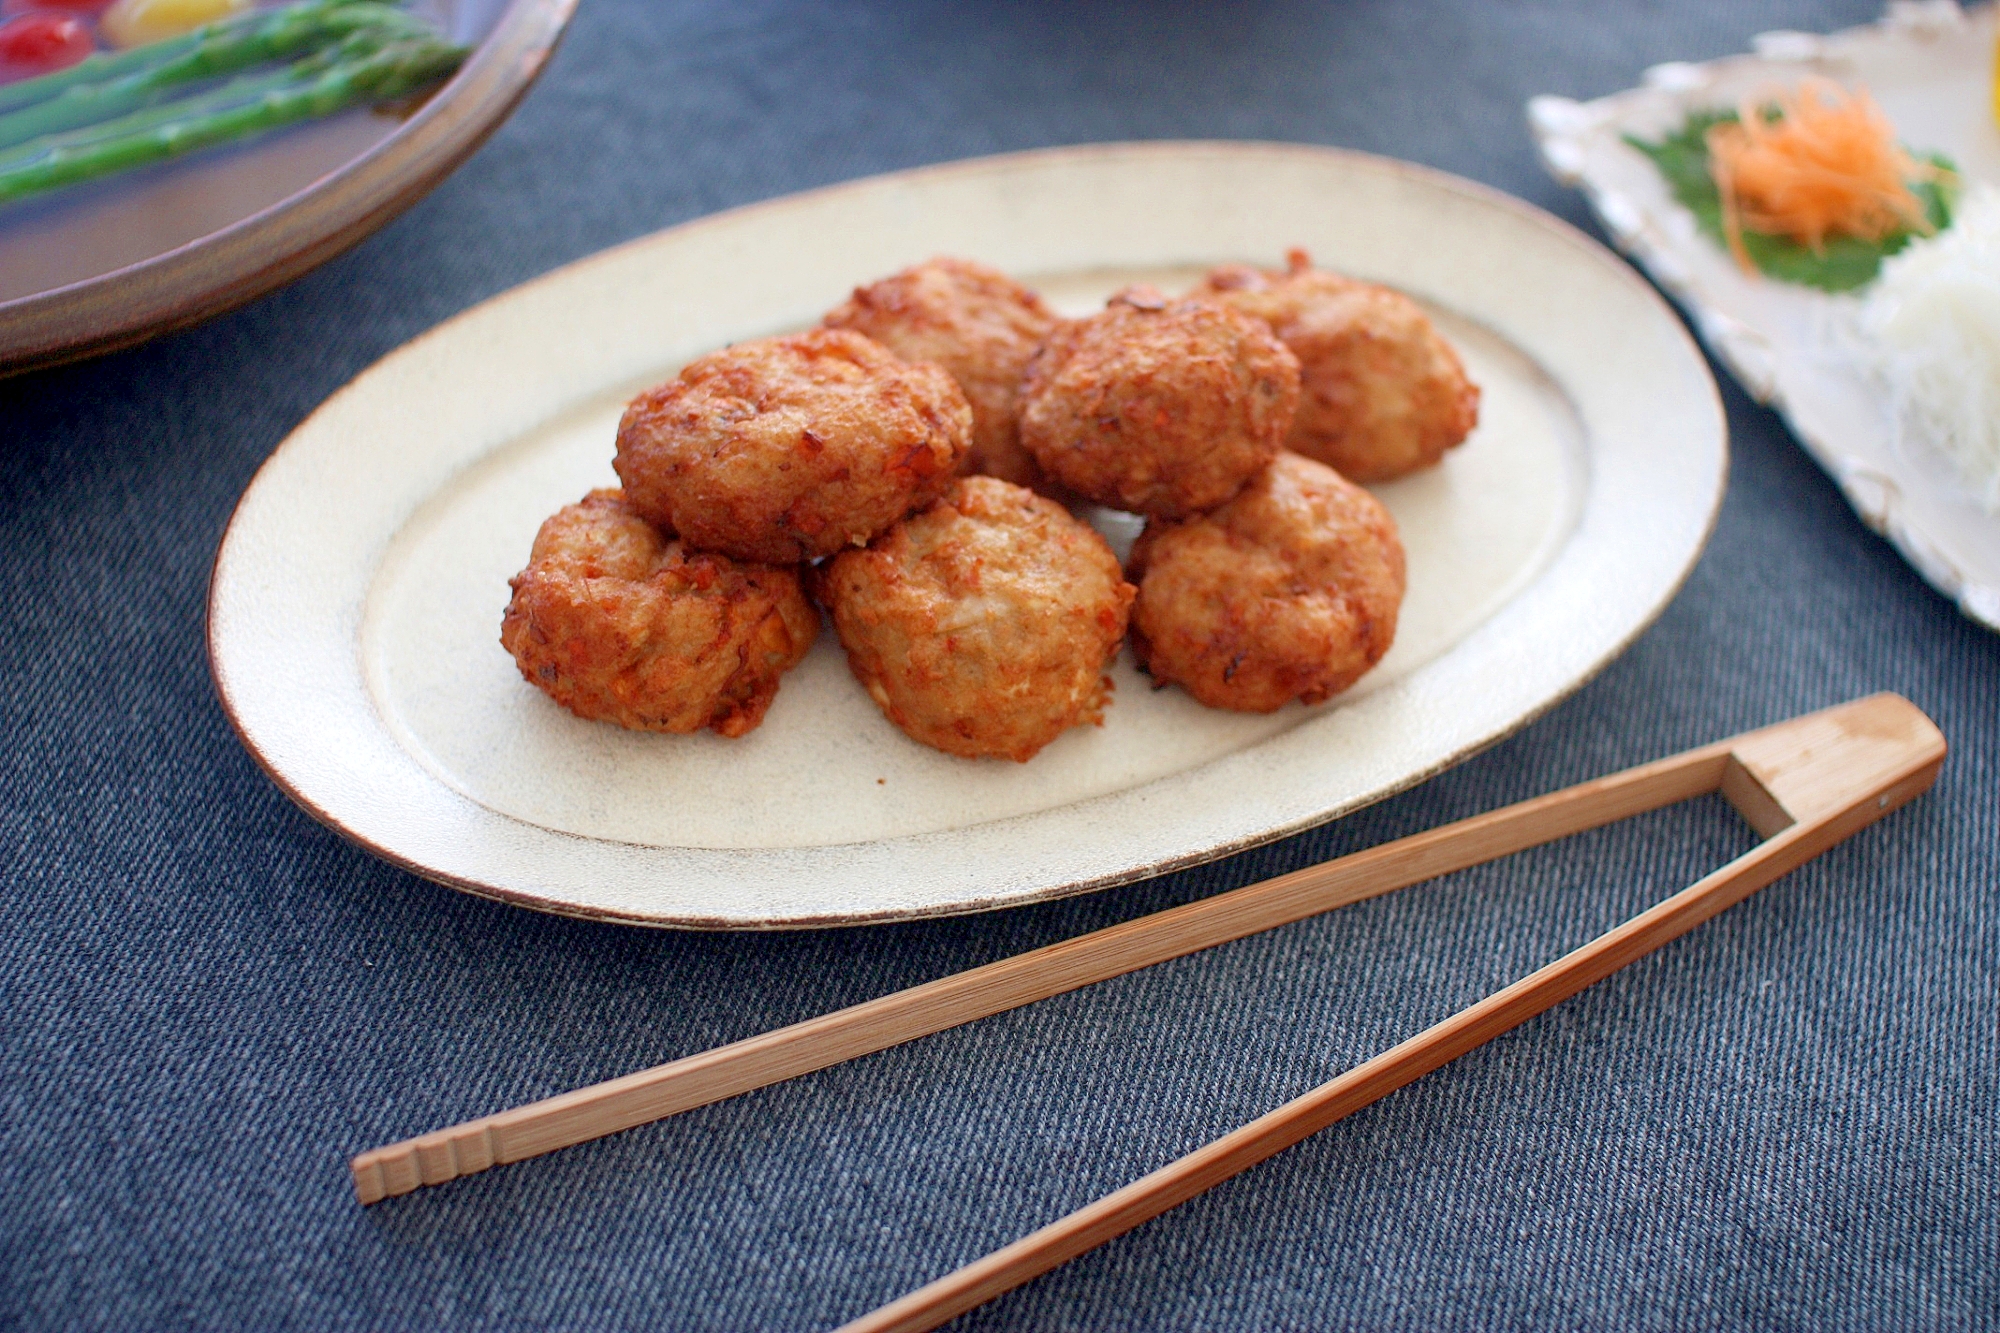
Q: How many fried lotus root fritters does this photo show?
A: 7